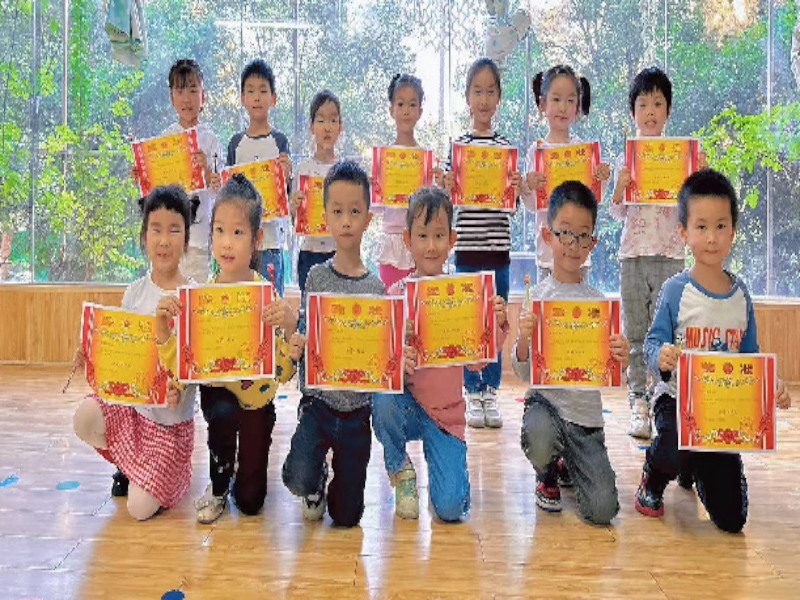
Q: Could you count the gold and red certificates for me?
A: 13